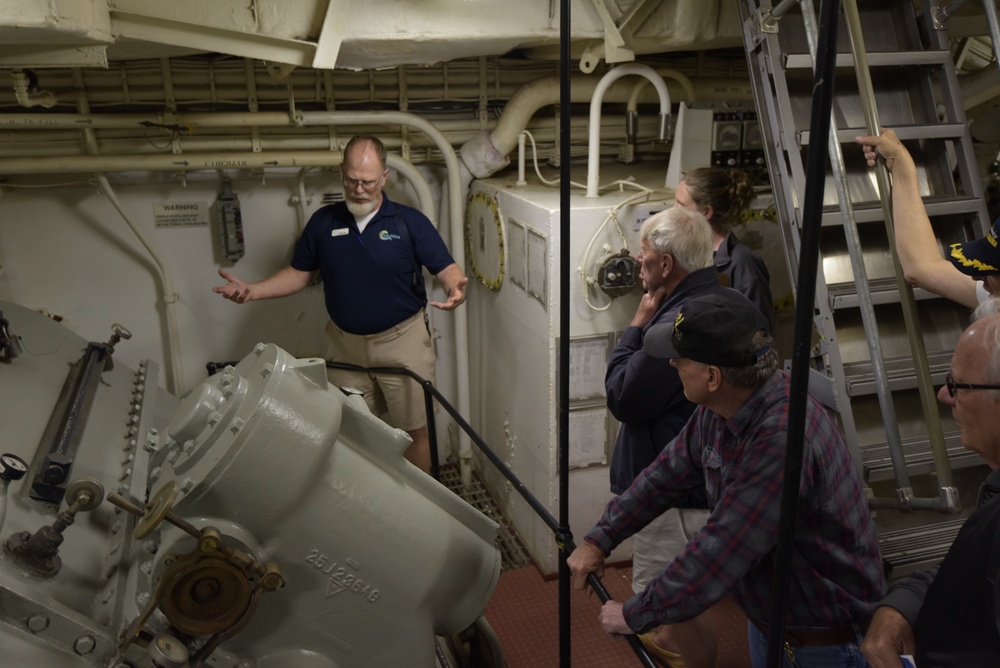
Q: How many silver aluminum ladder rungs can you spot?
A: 7